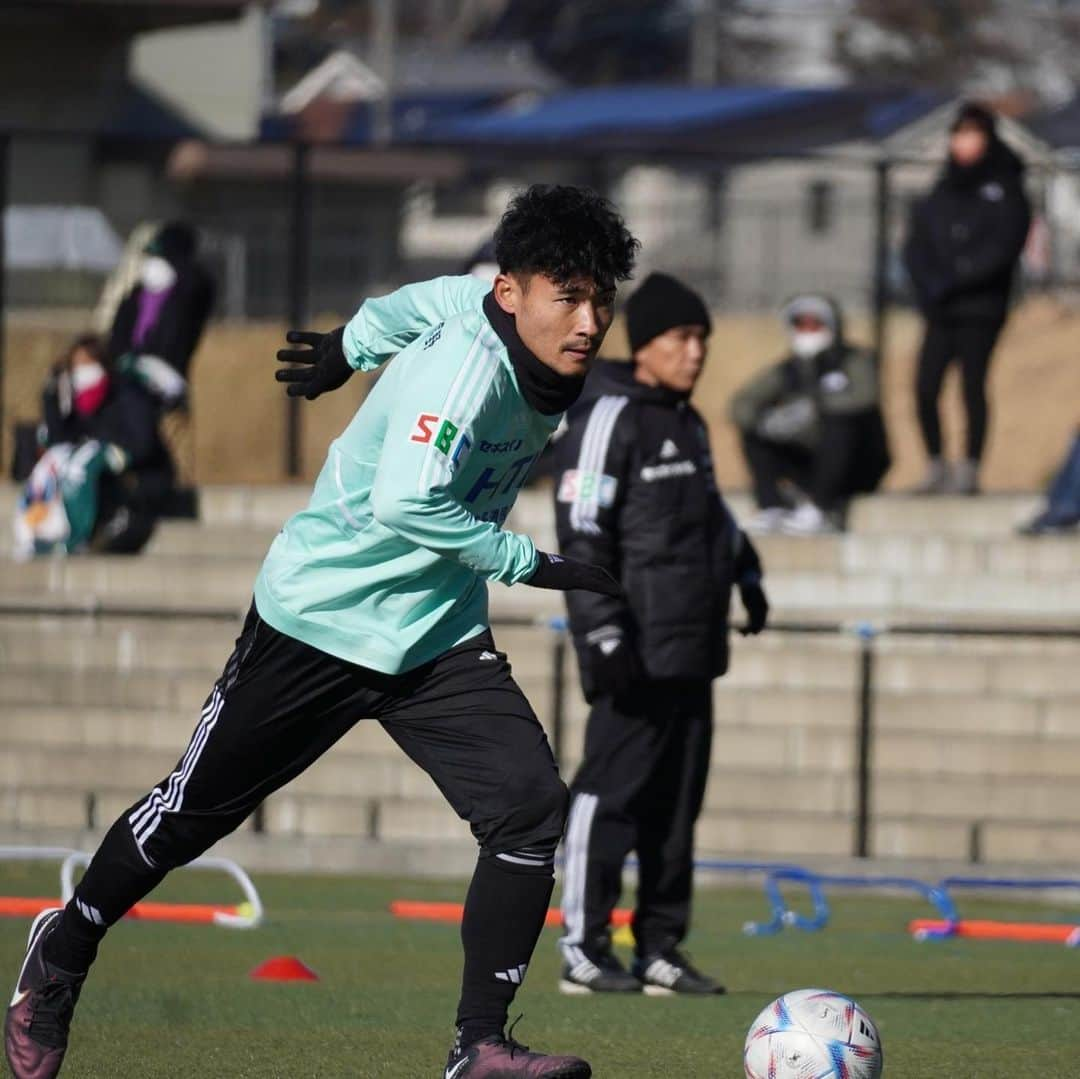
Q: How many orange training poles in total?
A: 3